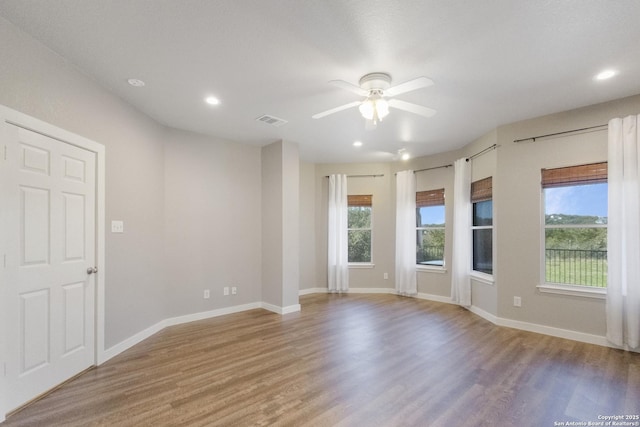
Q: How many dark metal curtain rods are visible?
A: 4